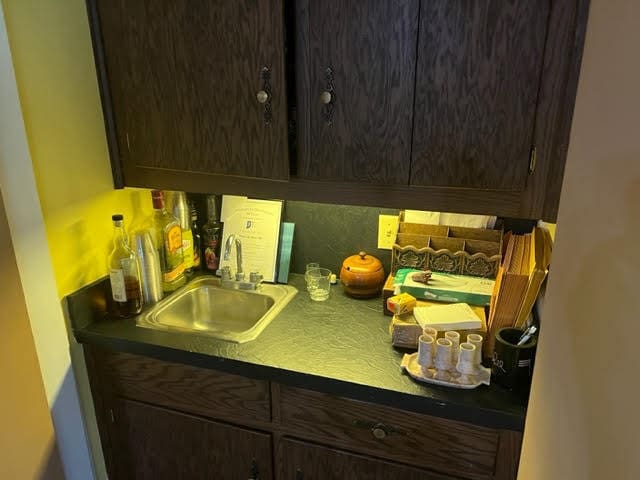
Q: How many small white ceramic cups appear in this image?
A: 6